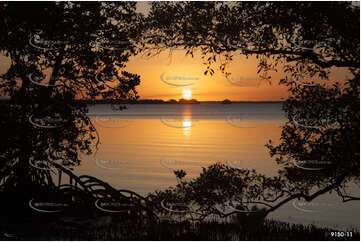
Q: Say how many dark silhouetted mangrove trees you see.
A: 2